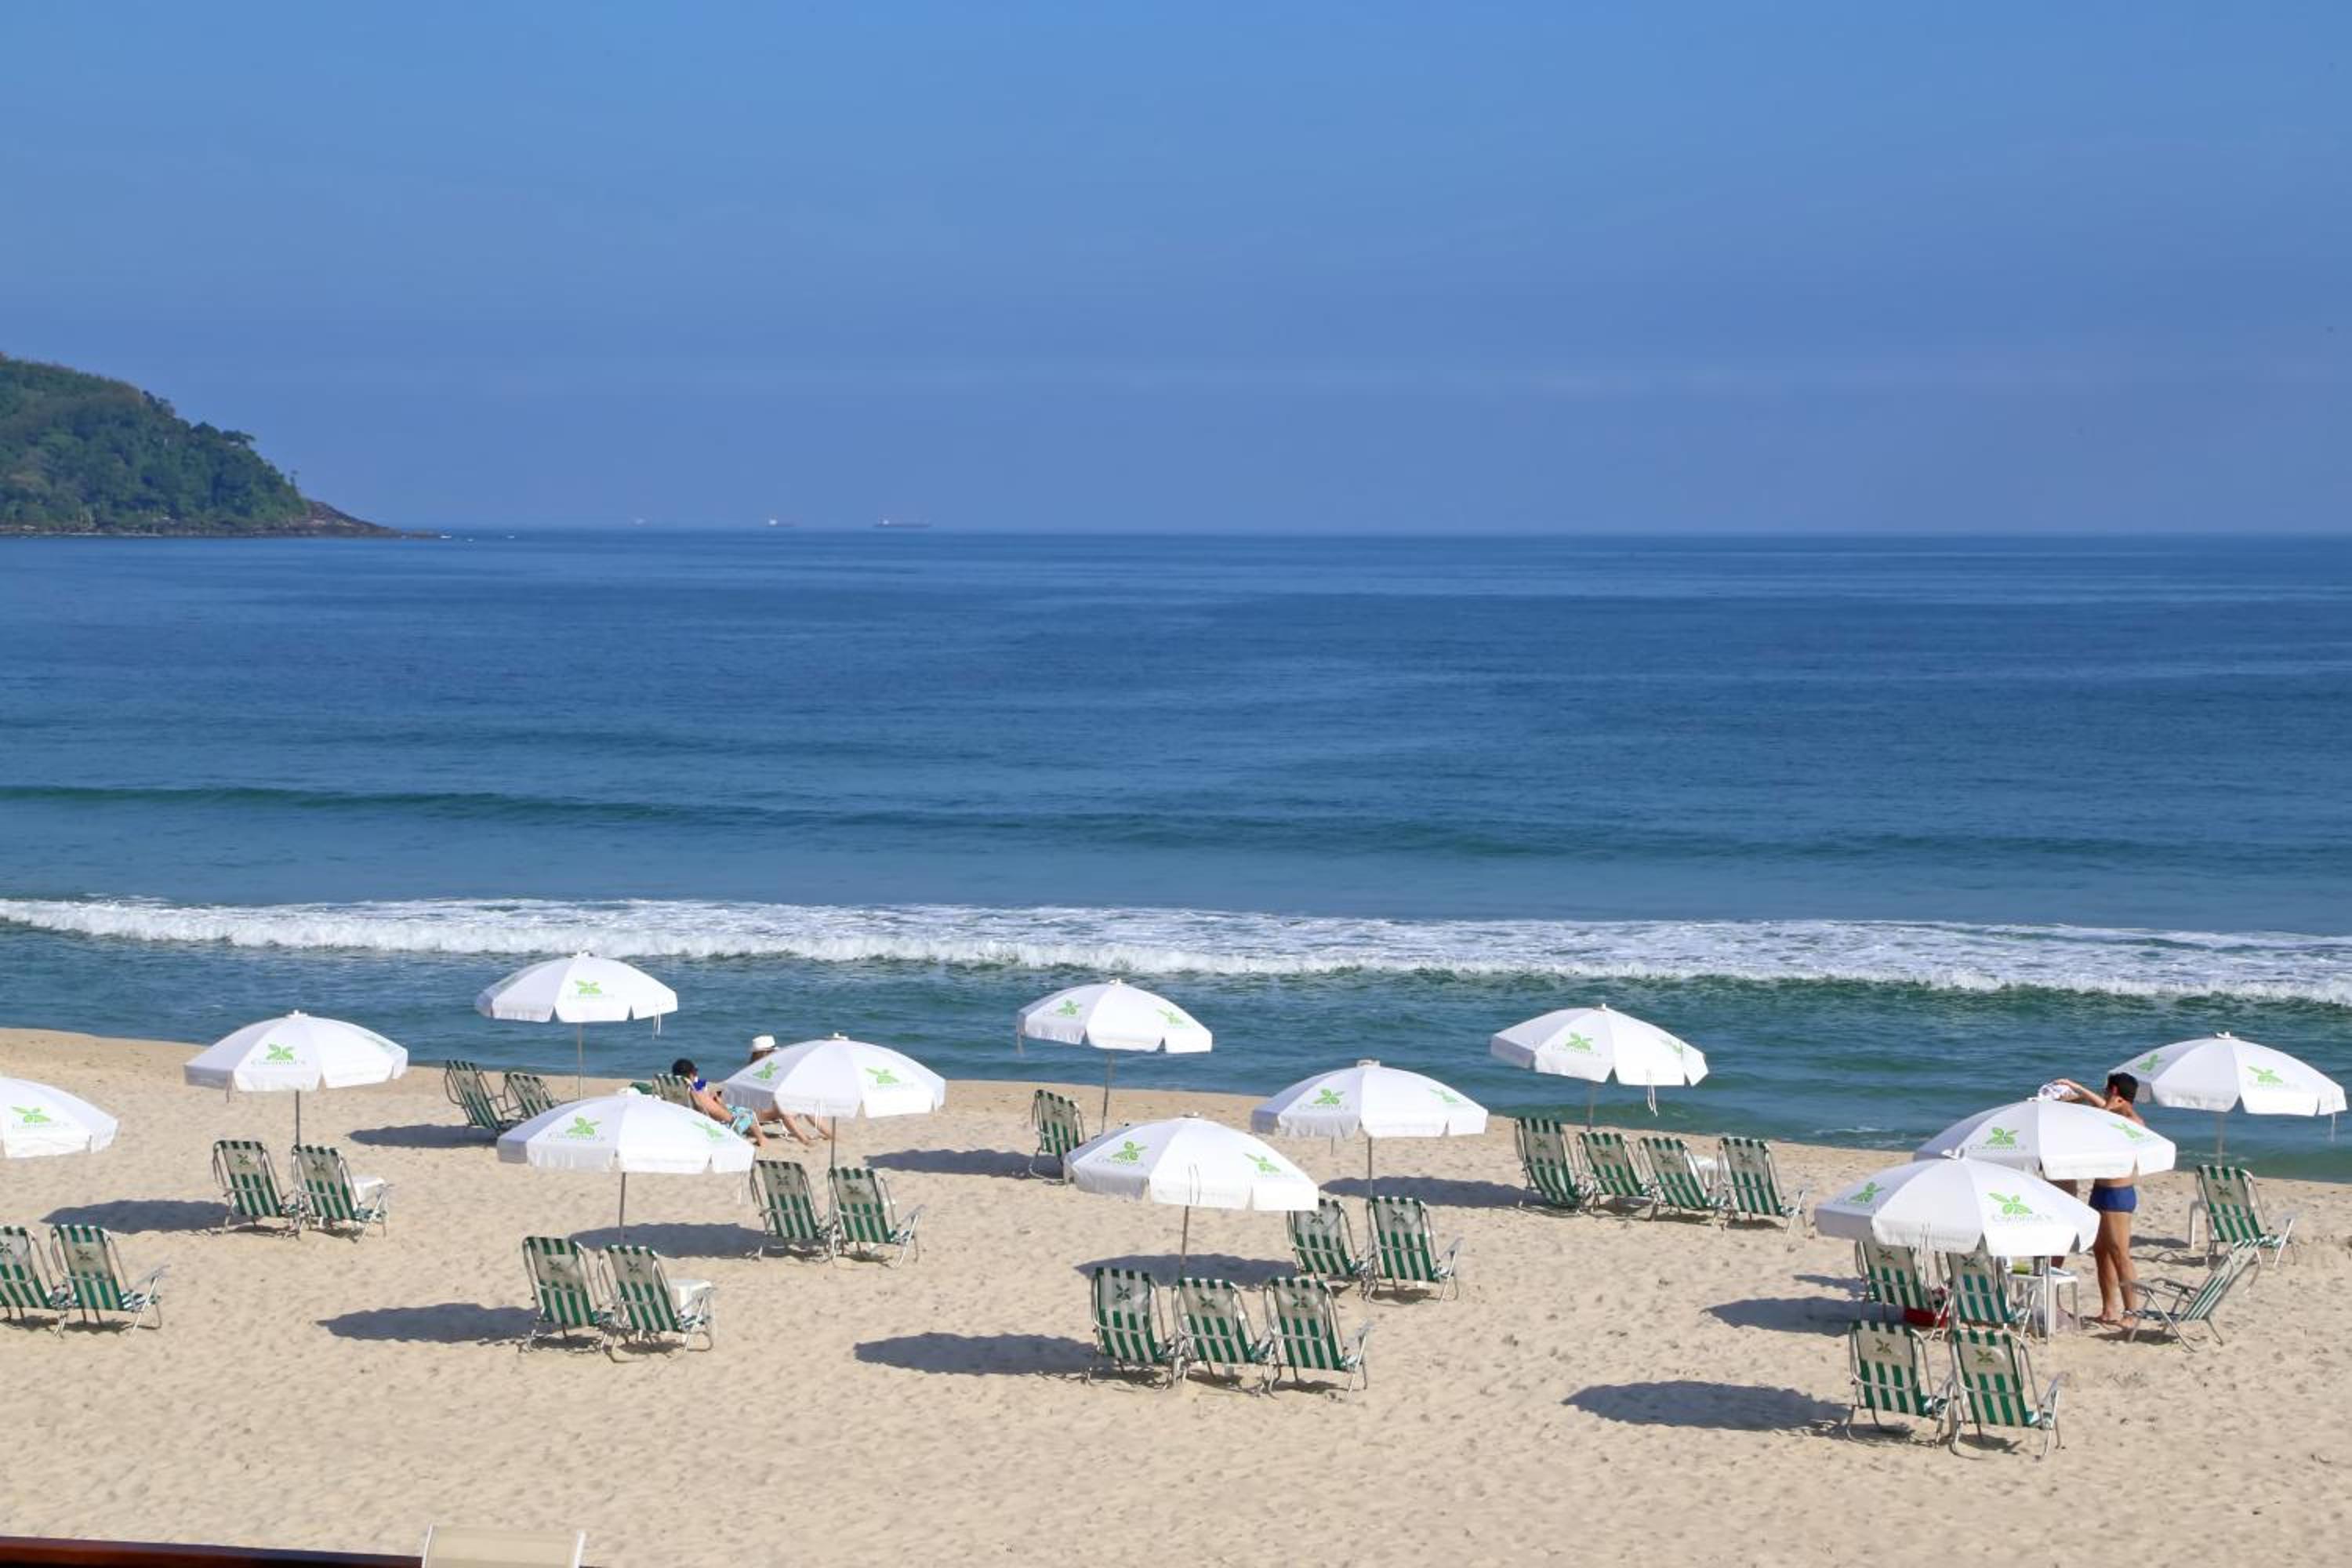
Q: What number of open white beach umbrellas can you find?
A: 12